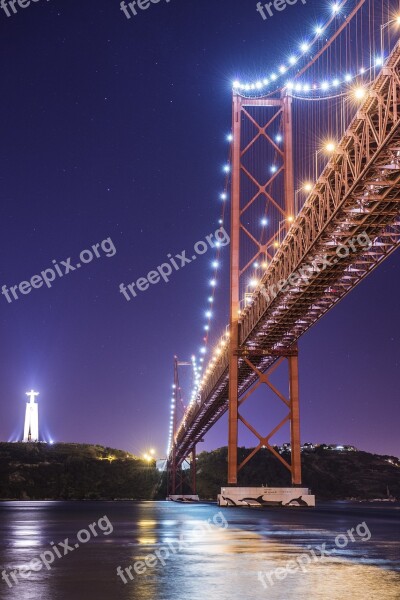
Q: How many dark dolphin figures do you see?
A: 3